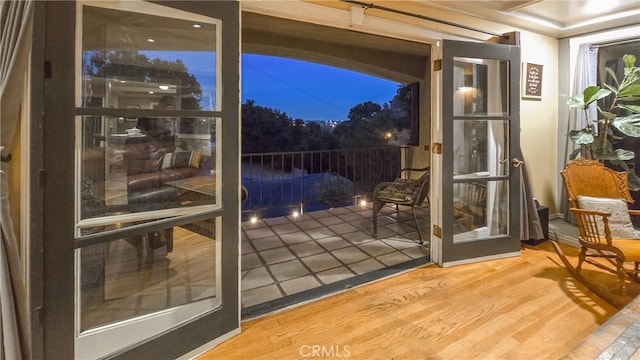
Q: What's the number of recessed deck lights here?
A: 3